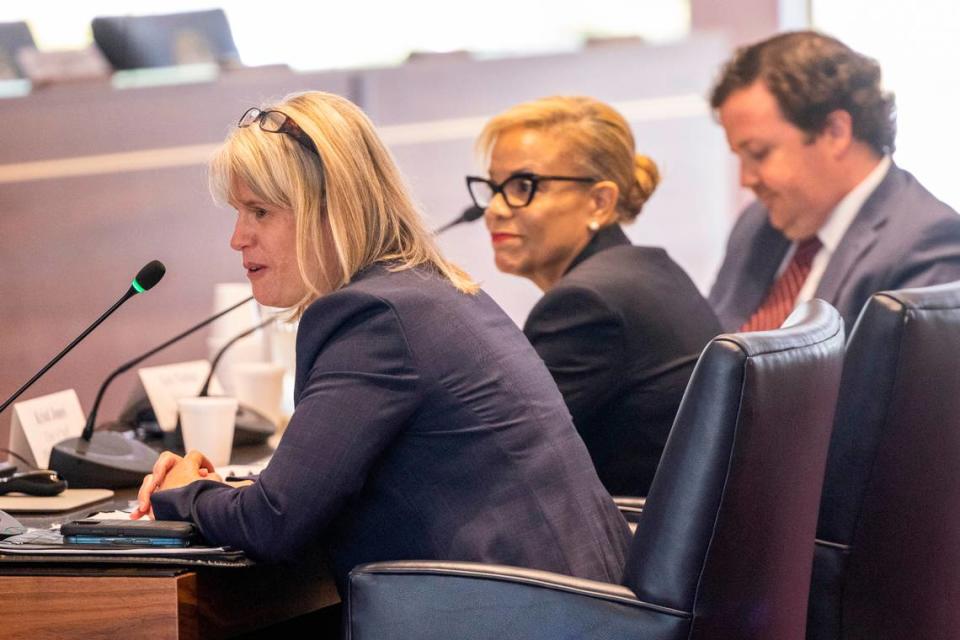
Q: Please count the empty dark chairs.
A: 2